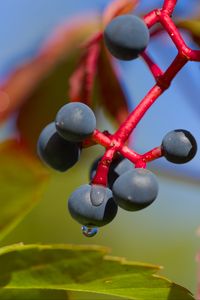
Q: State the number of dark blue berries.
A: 7